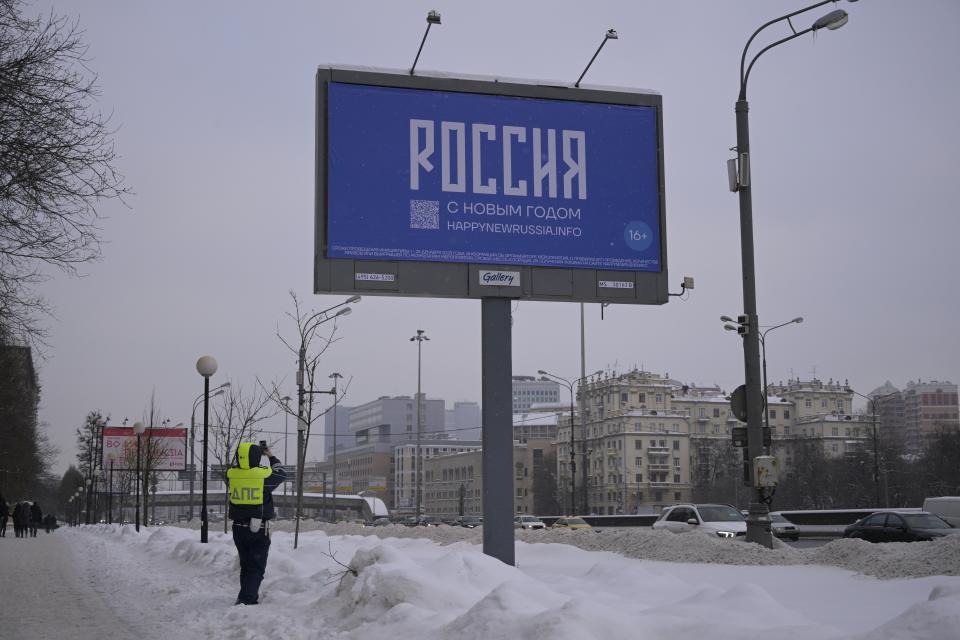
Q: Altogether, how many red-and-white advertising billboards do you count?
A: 1